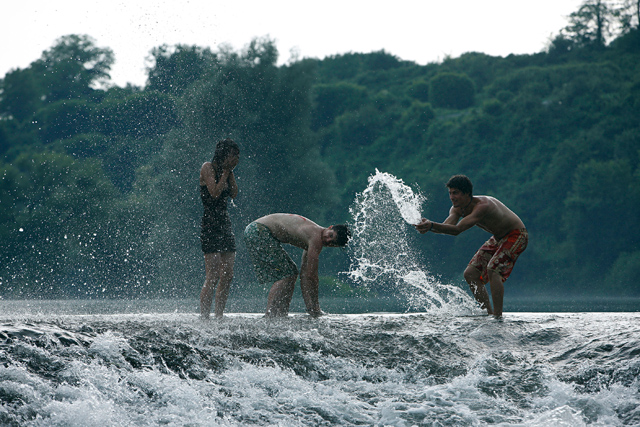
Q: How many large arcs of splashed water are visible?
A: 1